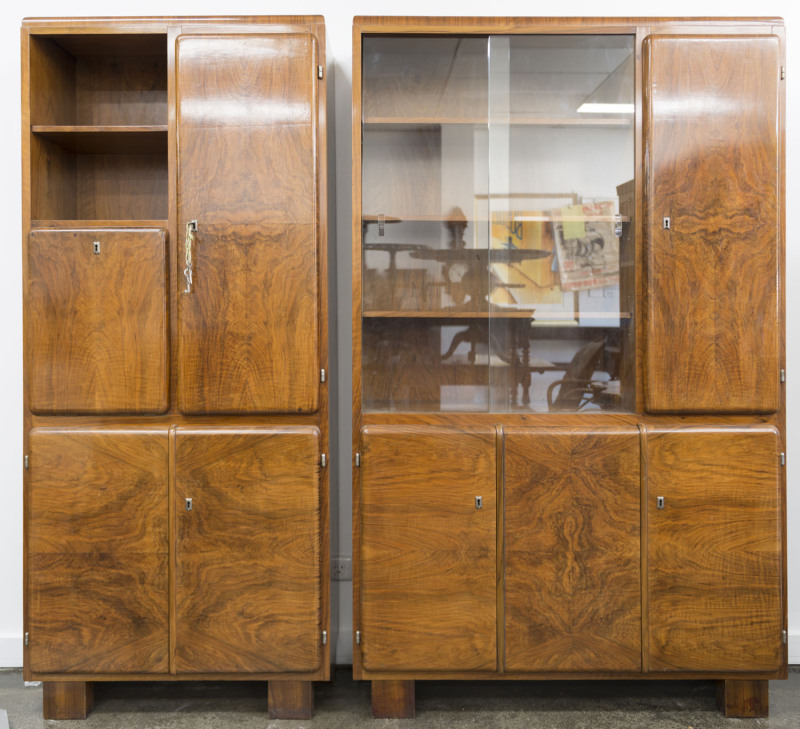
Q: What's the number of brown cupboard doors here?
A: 8